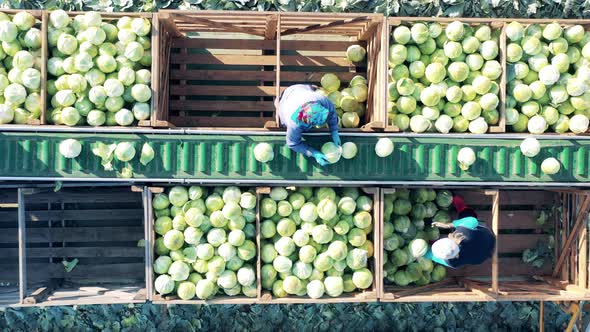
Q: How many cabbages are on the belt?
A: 9